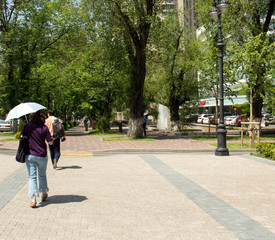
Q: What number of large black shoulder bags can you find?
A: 1